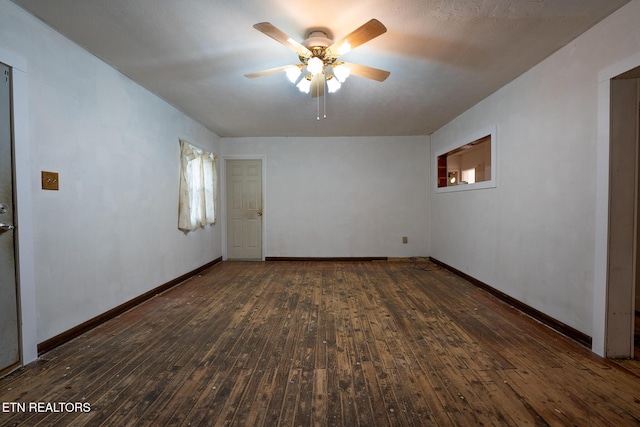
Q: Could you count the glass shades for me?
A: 5